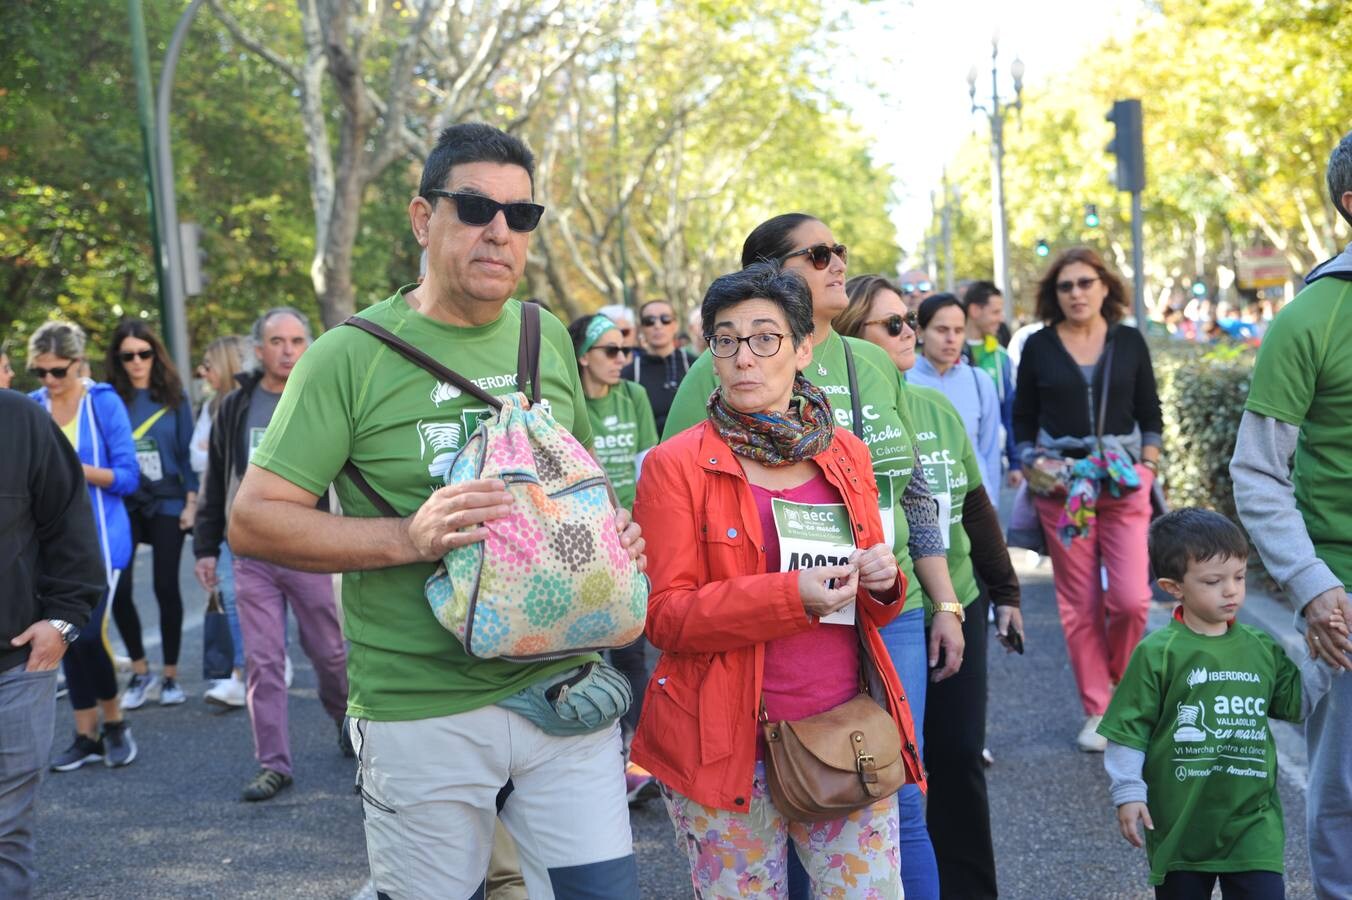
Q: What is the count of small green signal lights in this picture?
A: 3